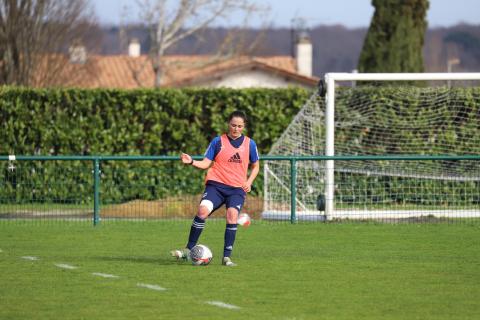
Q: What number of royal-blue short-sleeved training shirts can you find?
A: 1